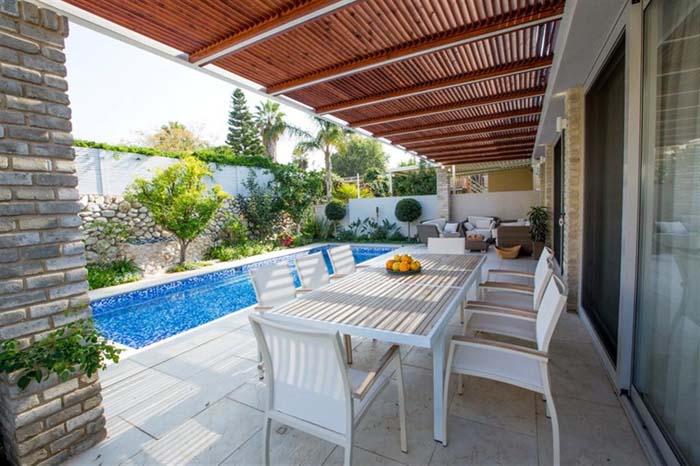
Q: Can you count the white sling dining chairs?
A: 8